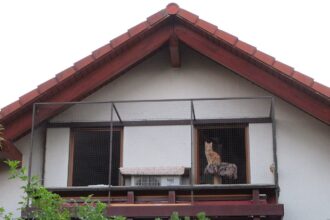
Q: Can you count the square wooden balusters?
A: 3